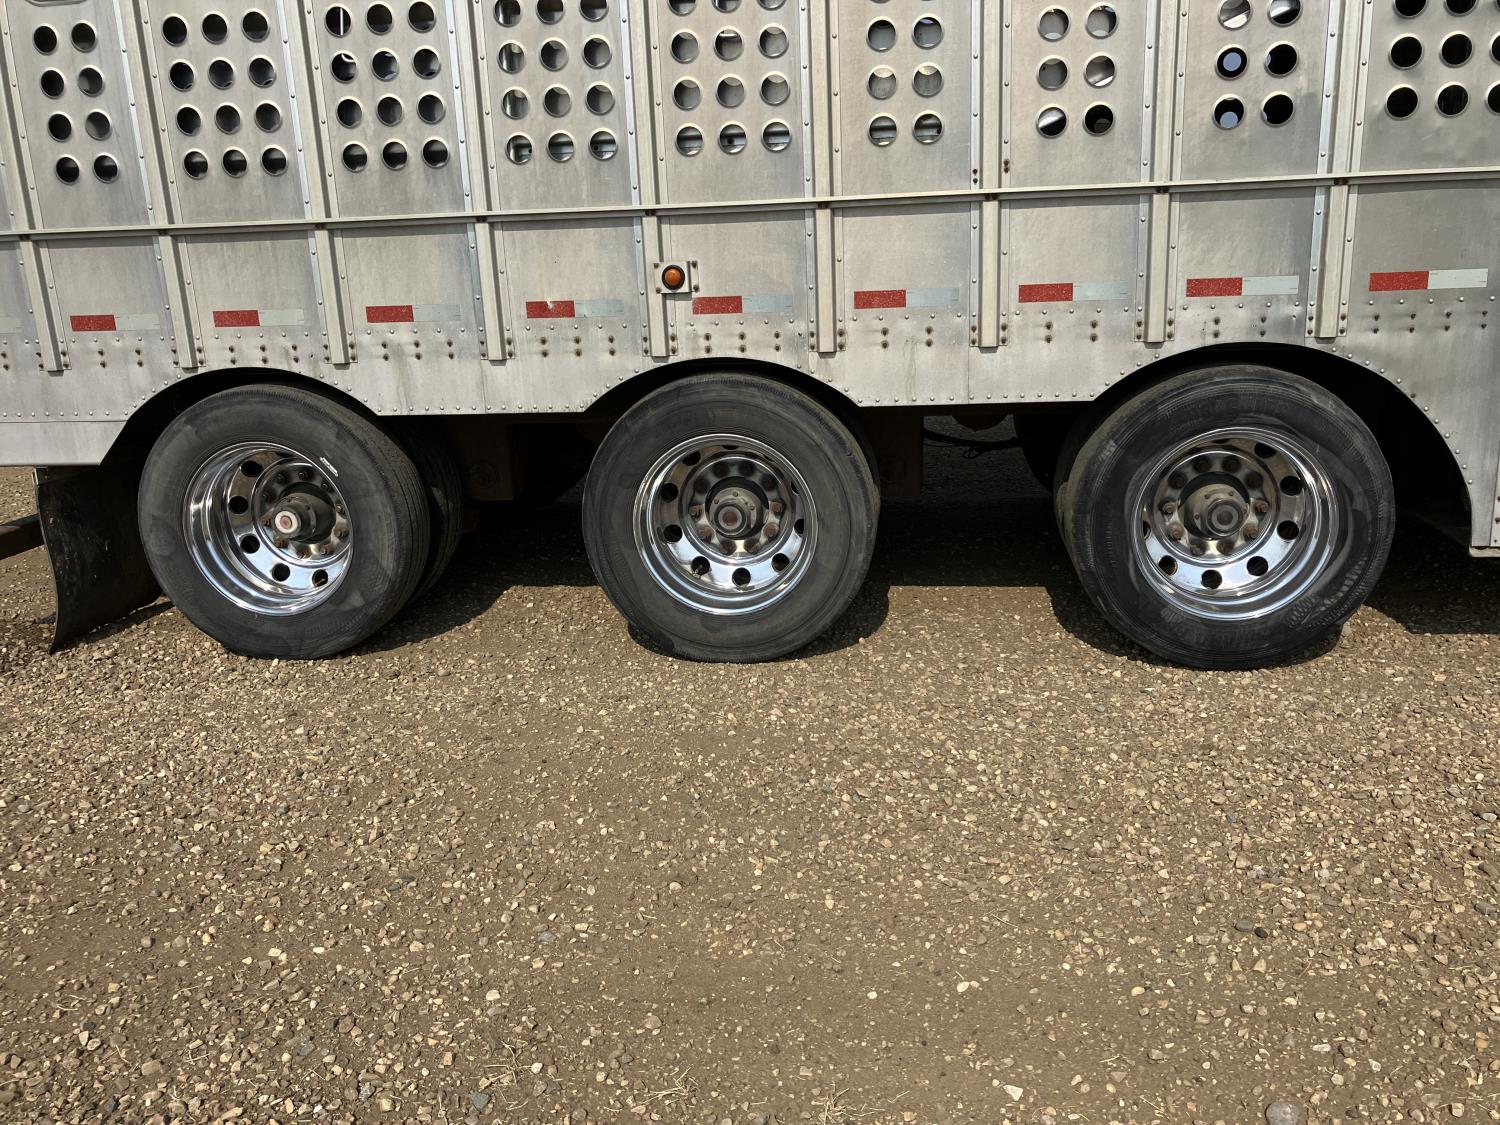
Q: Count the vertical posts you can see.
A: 9